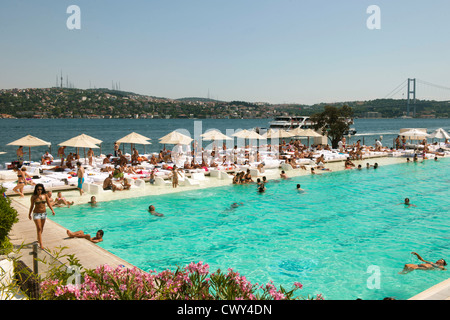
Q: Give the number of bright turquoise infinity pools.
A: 1